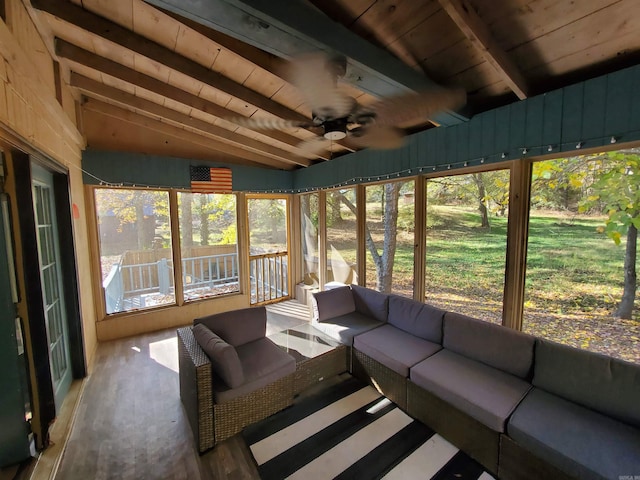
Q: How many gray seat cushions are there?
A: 5